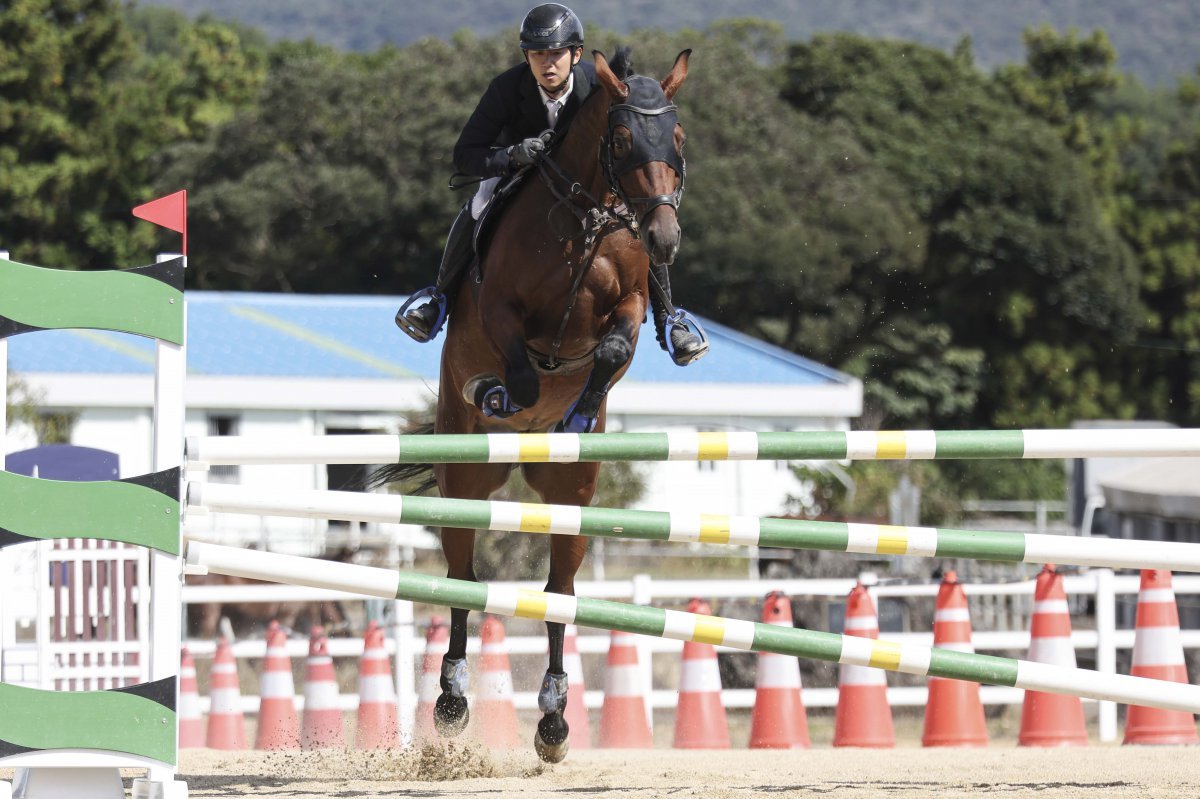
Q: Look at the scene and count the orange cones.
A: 15